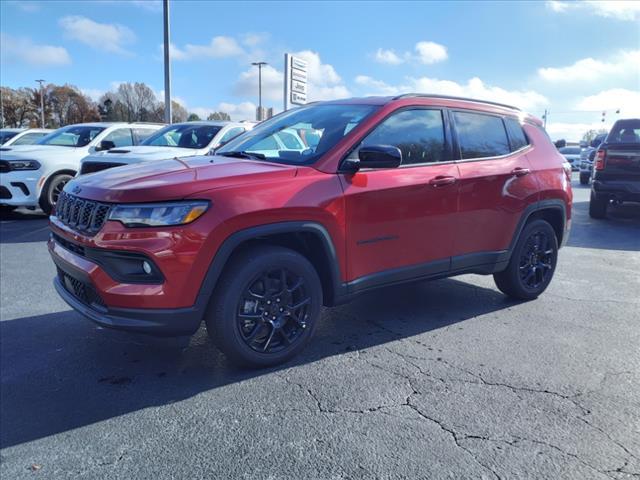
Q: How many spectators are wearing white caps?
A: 0